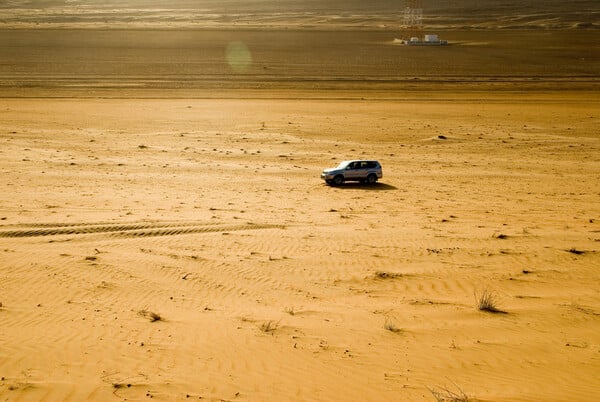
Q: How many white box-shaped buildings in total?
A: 2